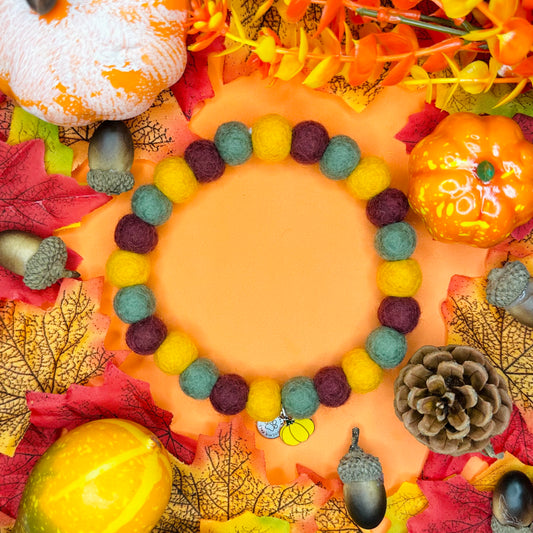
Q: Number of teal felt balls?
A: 8